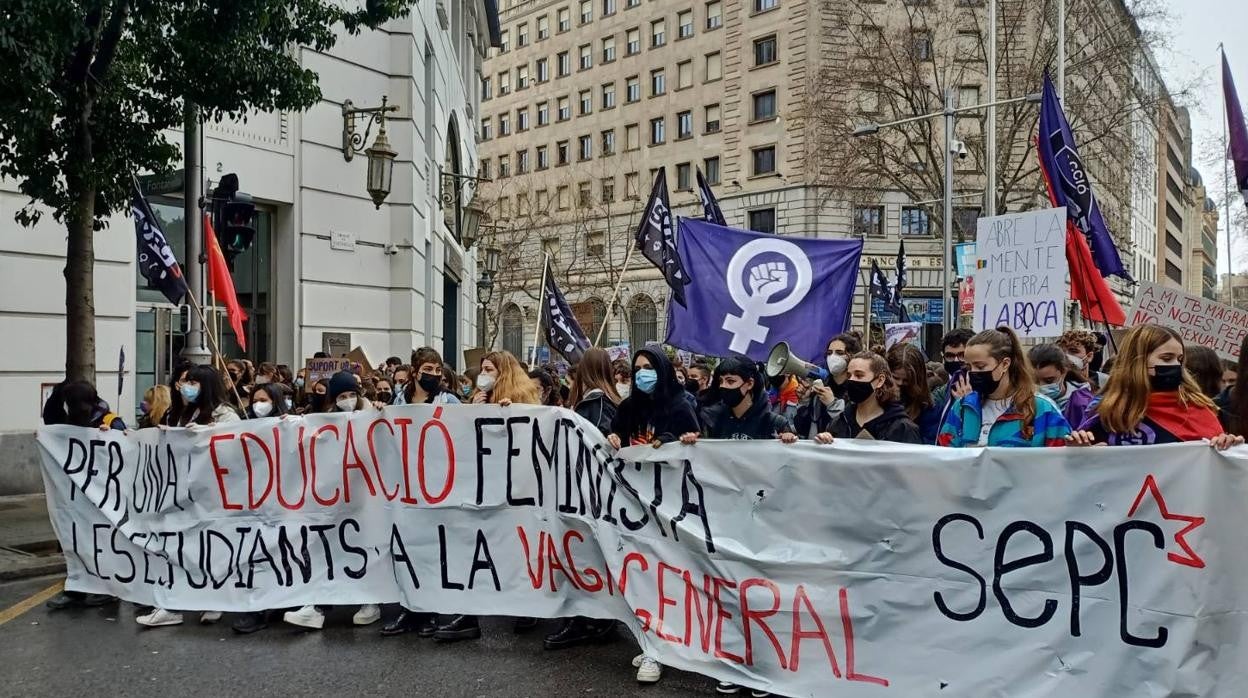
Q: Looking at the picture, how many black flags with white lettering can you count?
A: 6